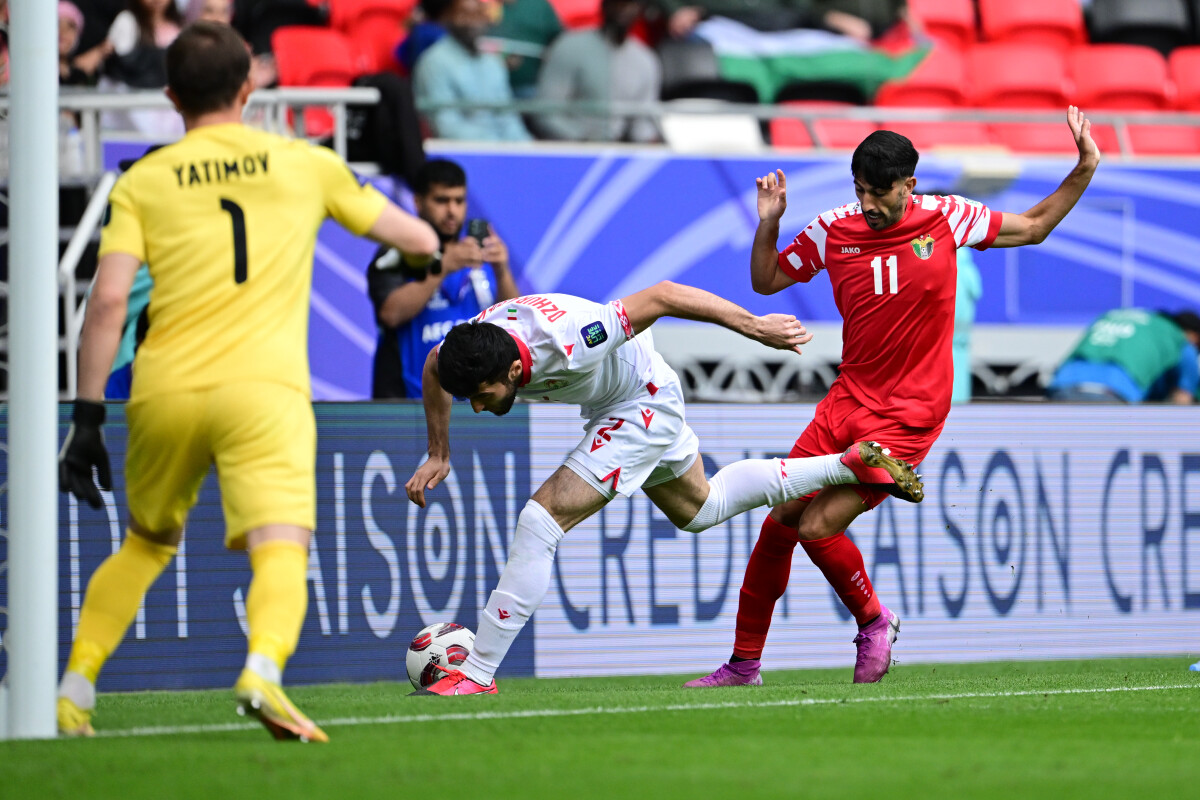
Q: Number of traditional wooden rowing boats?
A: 0